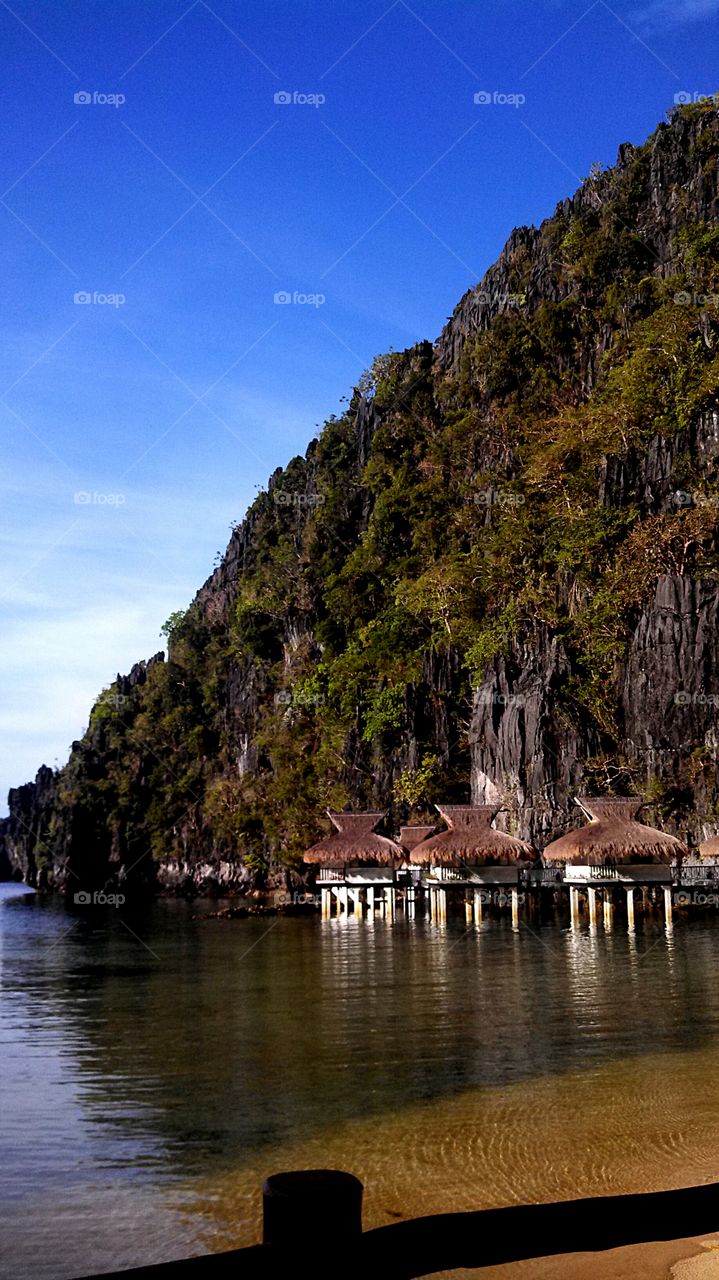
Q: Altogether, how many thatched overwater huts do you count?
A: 5